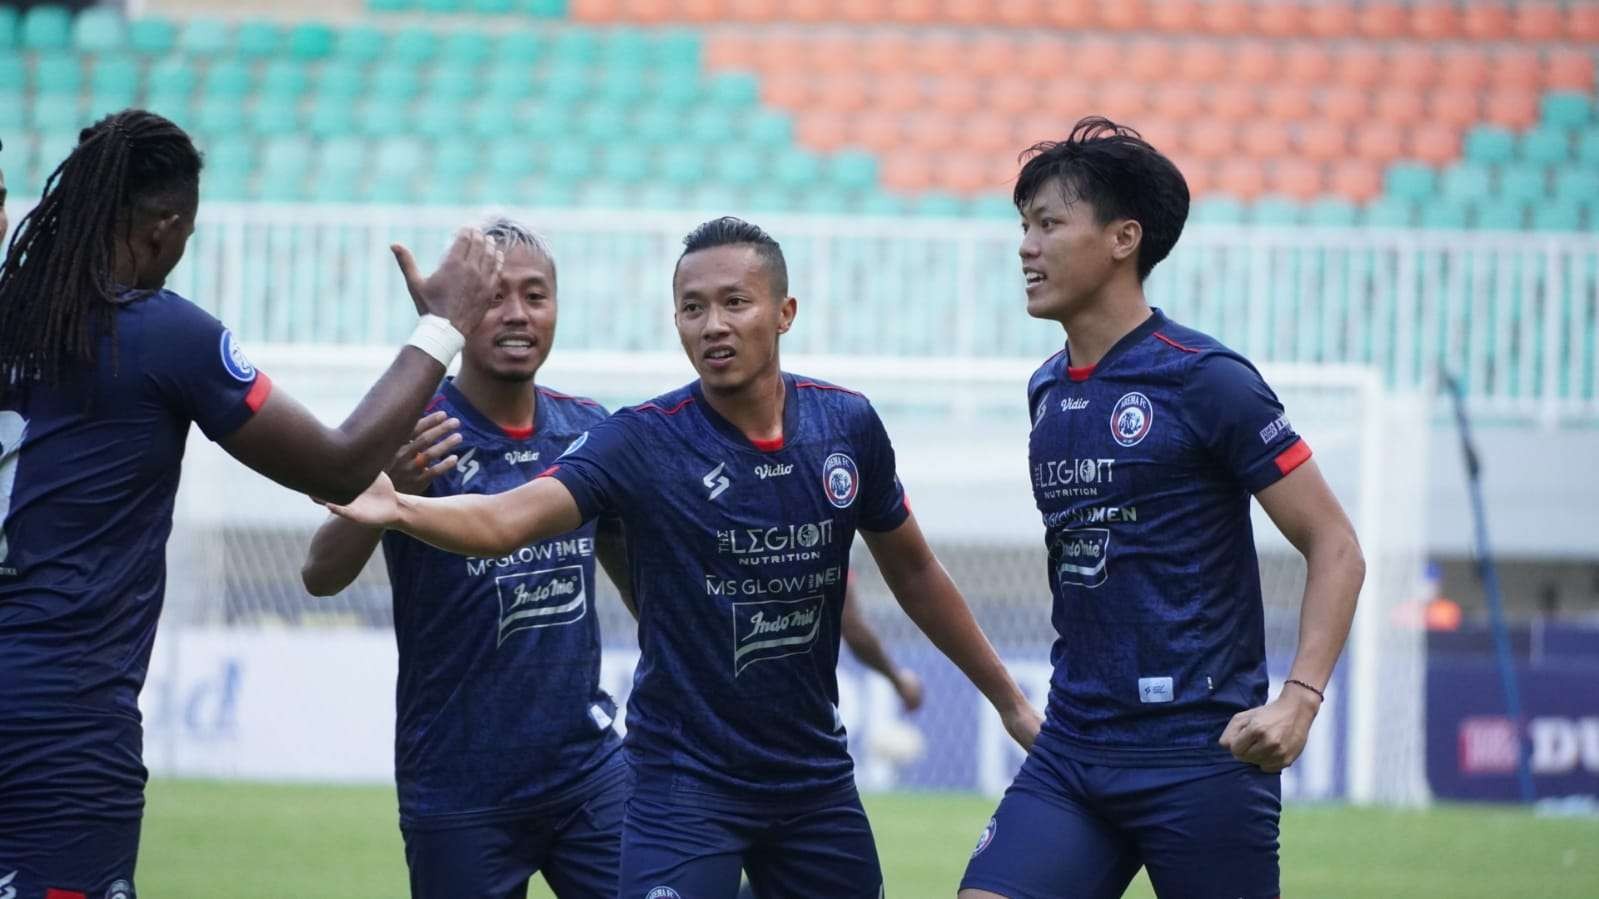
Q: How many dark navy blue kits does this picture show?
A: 4